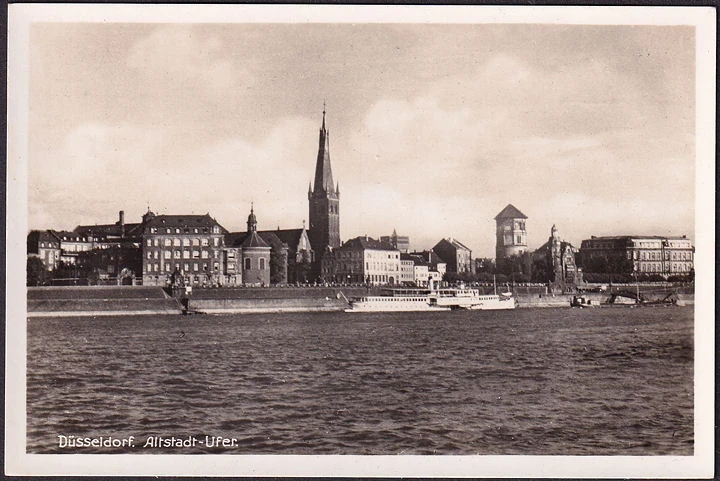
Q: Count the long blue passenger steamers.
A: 0